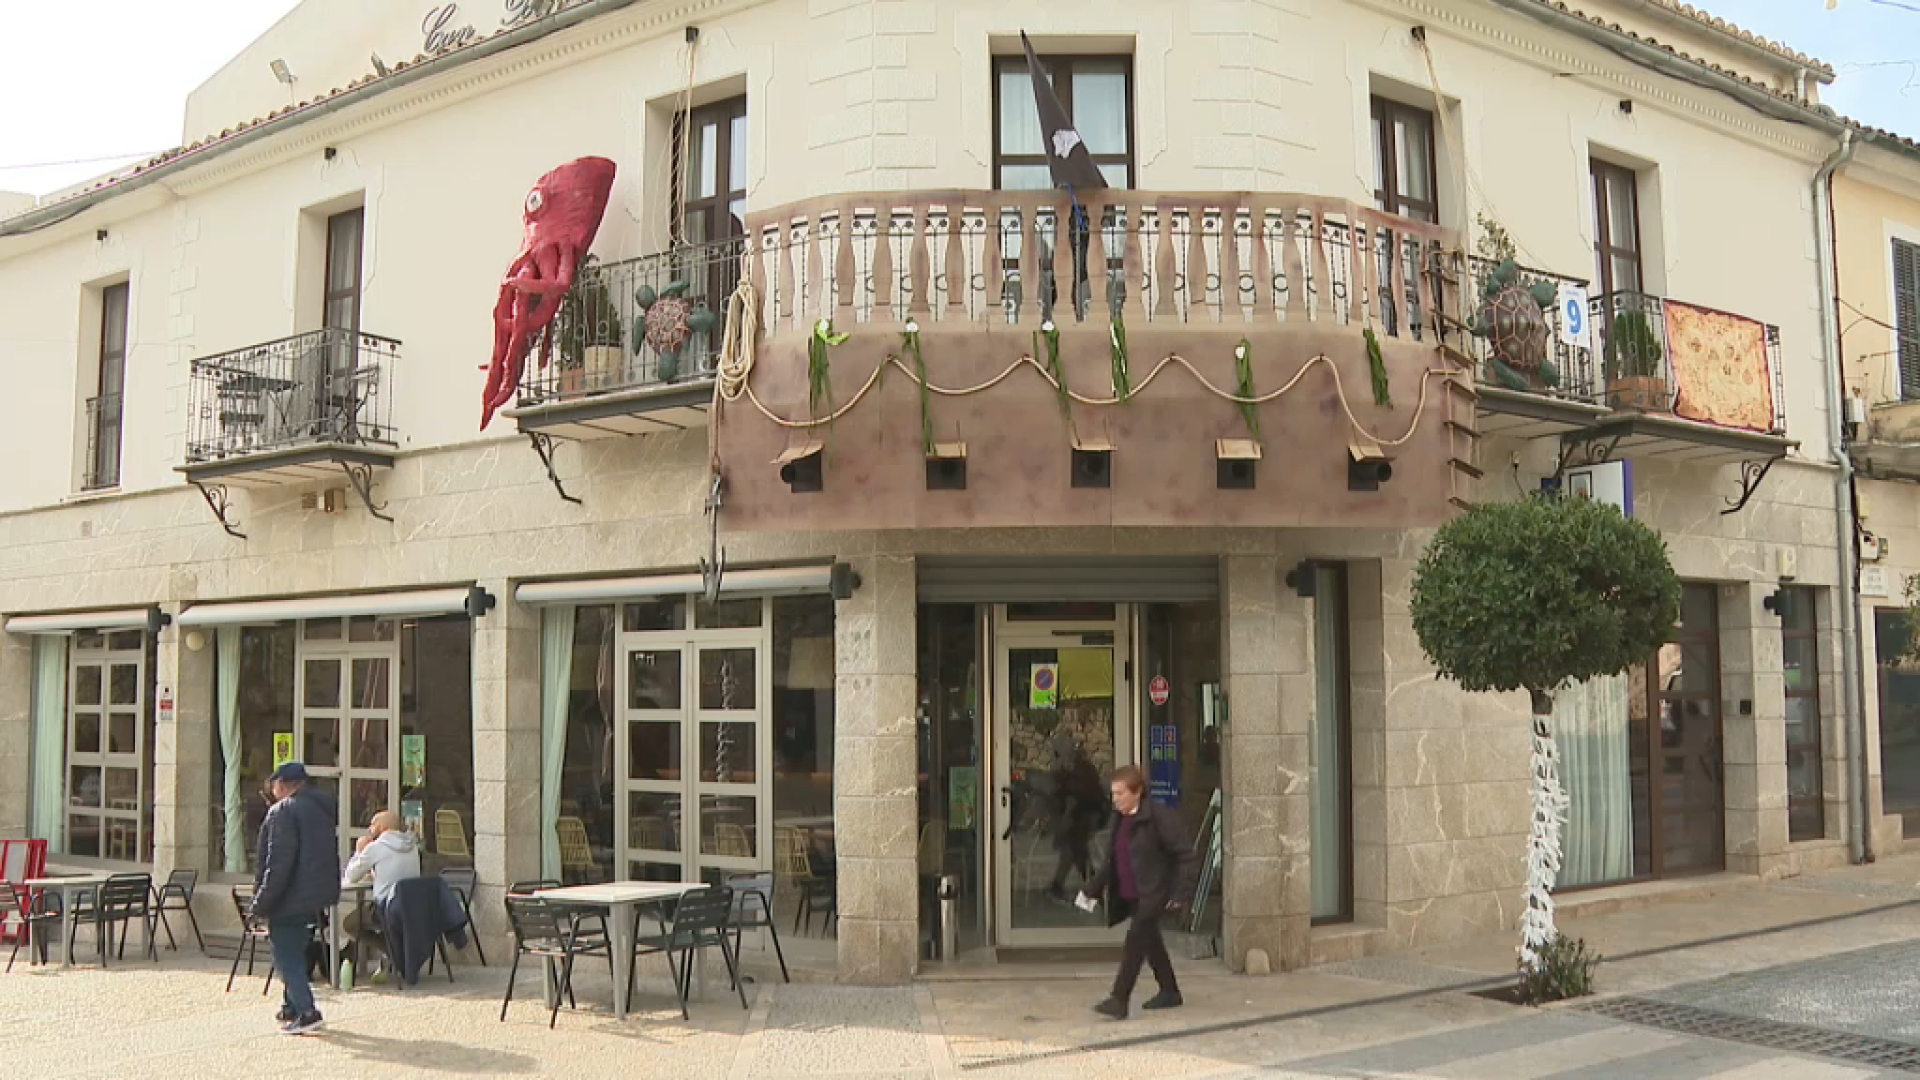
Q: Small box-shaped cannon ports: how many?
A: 5